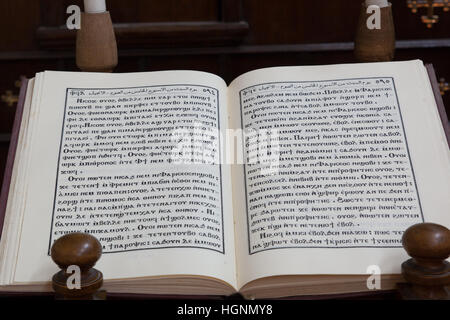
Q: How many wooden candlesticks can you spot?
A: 2